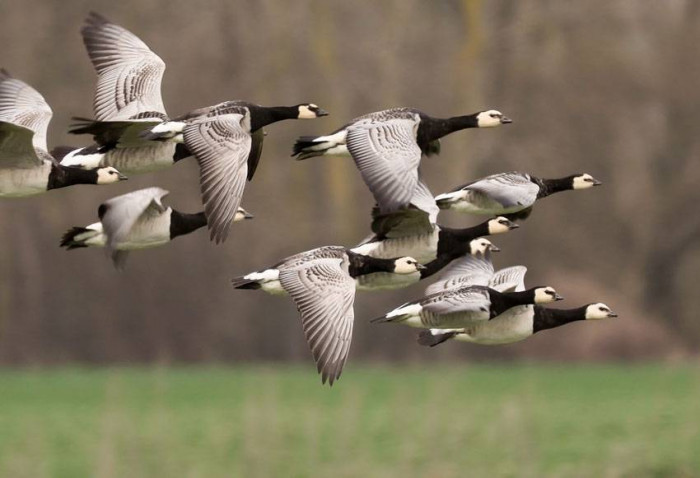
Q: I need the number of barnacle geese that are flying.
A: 11